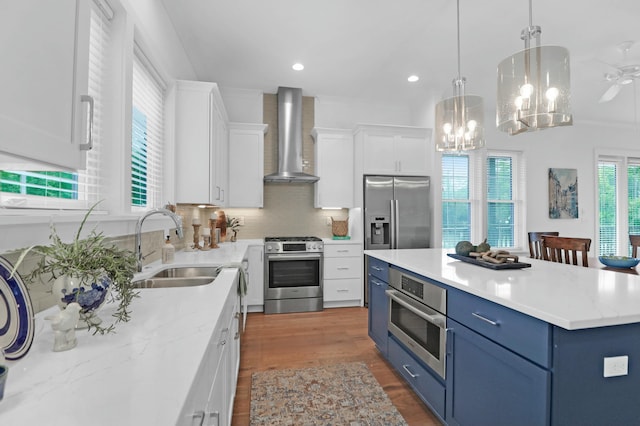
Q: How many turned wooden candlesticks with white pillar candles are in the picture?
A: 3